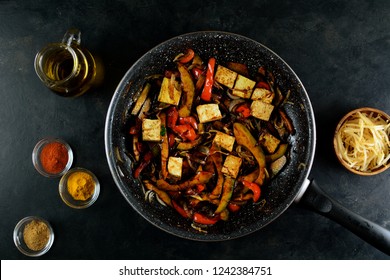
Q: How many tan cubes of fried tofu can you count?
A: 11